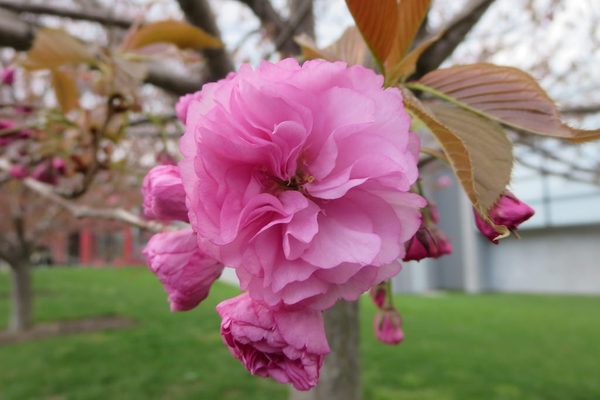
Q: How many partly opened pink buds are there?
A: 3